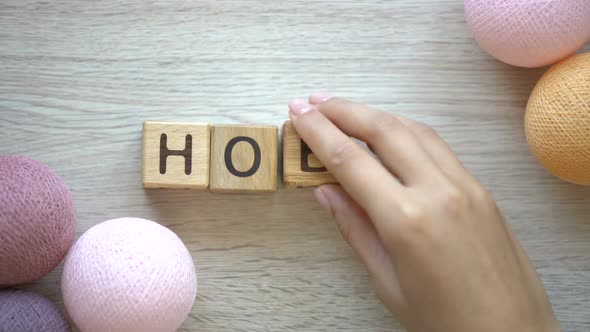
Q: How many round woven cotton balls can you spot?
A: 5